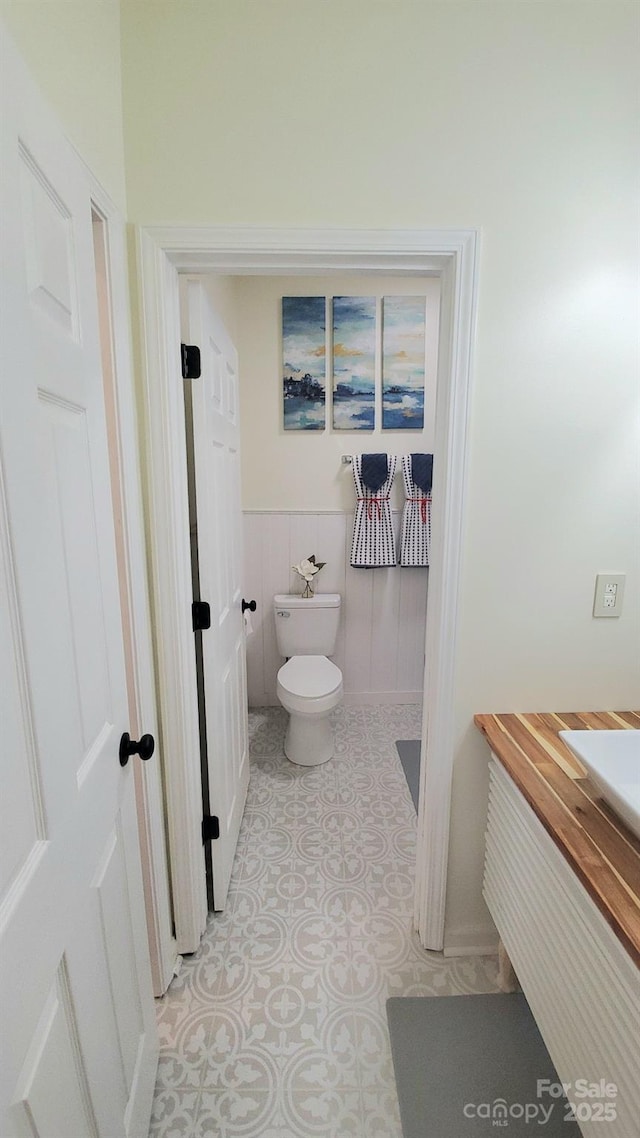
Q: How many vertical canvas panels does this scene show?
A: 3